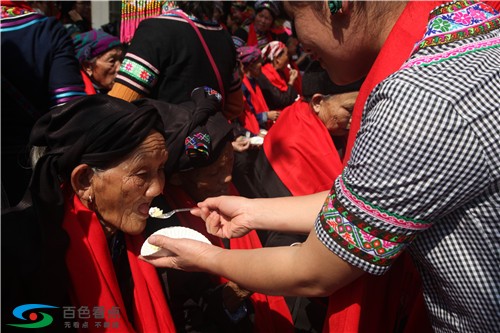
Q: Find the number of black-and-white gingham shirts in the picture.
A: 1